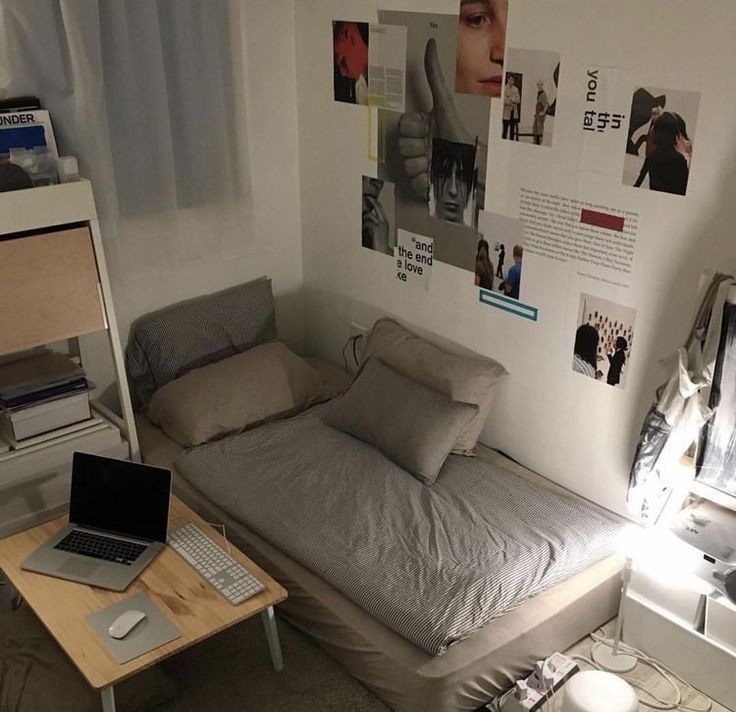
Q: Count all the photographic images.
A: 9